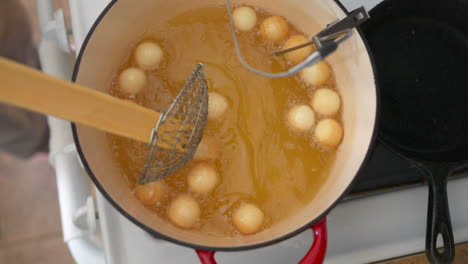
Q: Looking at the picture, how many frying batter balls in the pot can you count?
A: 15